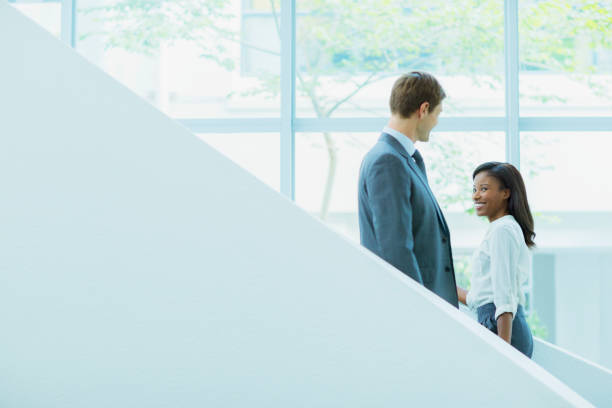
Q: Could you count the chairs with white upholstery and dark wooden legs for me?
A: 0